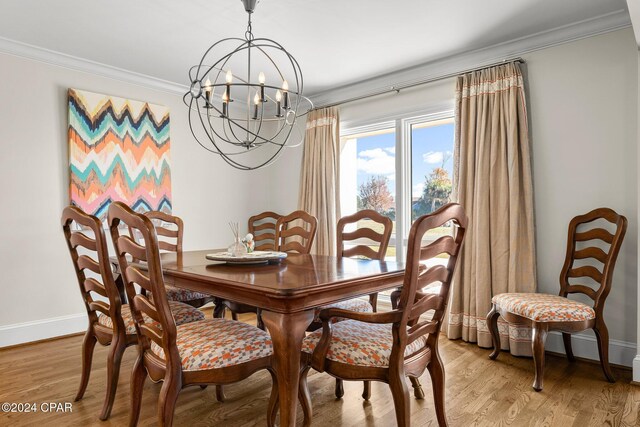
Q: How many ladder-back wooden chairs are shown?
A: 8